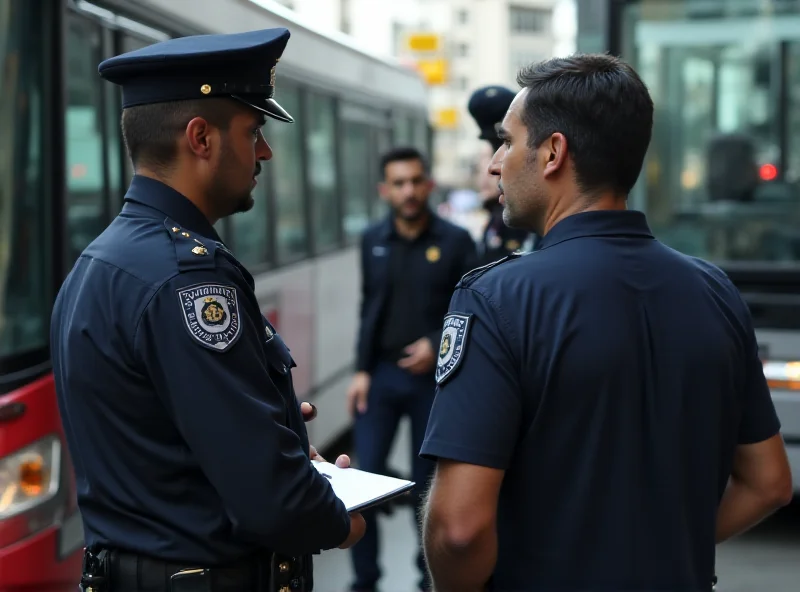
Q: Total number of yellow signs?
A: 3